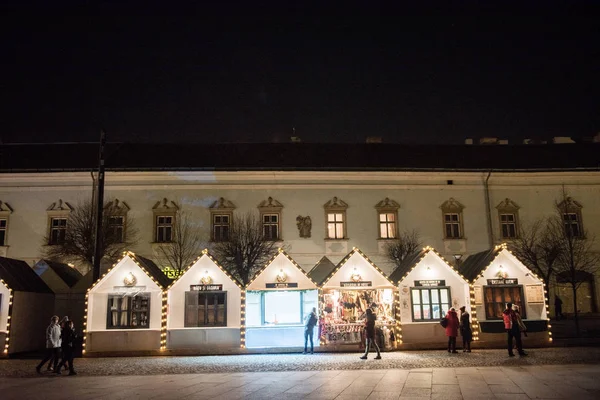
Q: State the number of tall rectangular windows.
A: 11